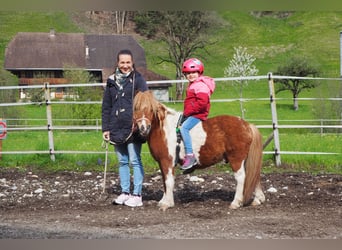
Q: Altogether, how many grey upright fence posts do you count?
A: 2